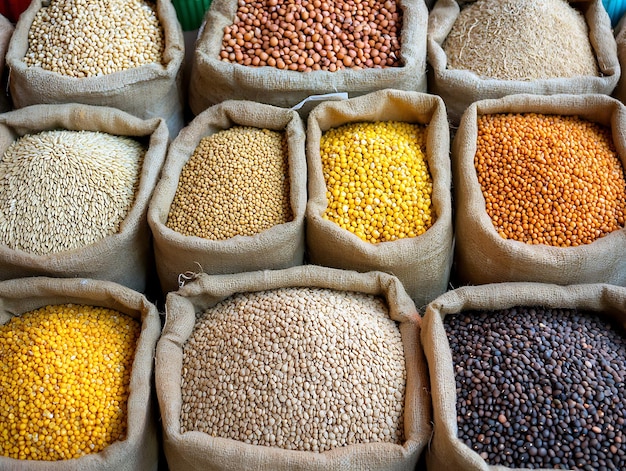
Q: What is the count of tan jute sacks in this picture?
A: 10